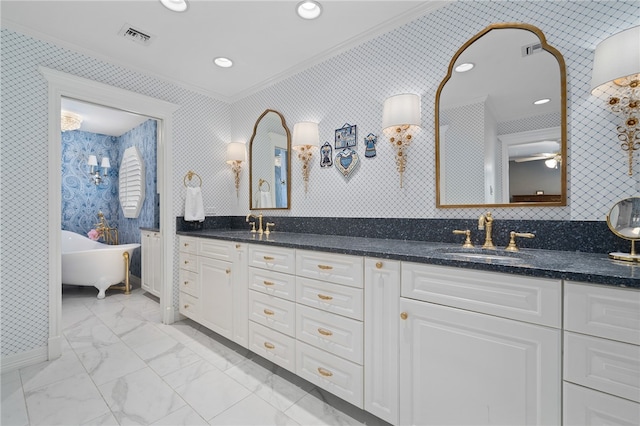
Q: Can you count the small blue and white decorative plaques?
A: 4